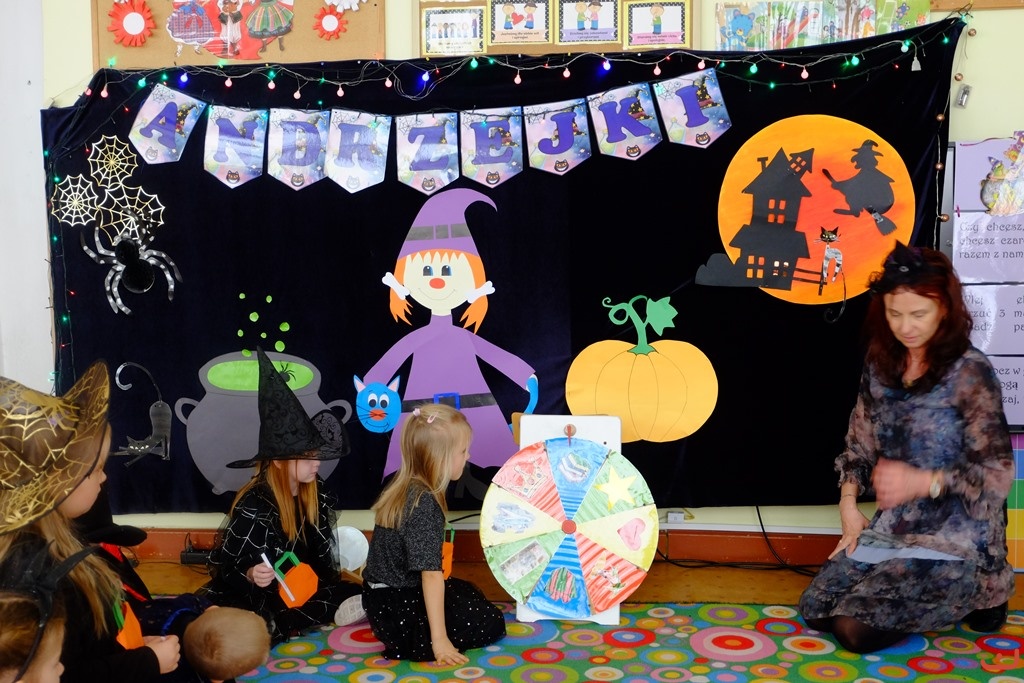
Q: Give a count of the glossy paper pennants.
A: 9